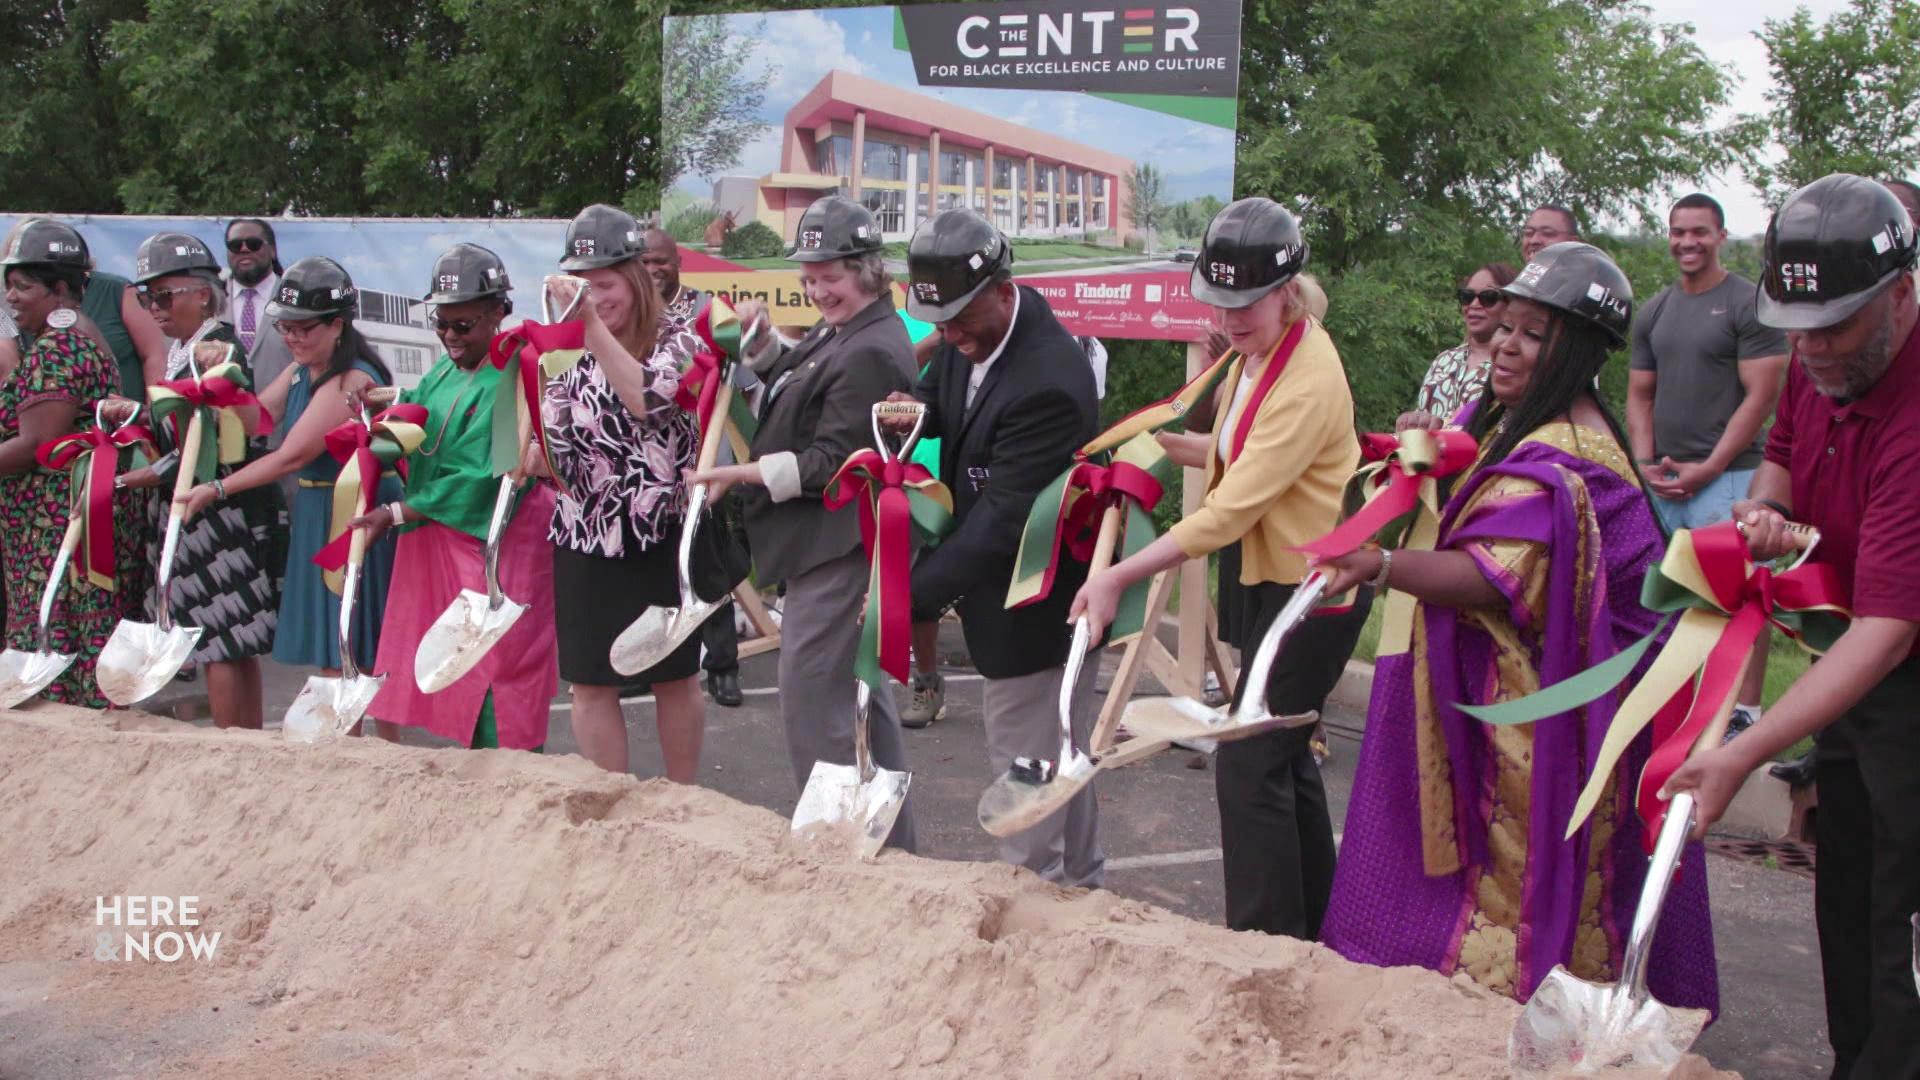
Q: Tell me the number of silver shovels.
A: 9